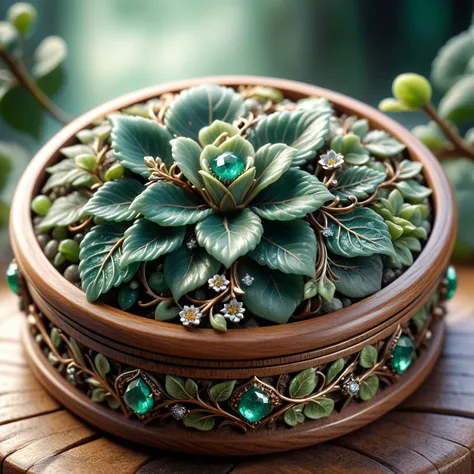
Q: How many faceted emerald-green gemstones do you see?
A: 6